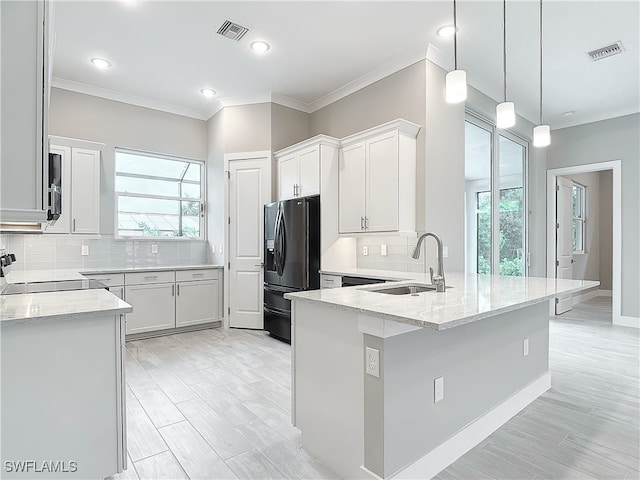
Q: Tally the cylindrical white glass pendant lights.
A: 3